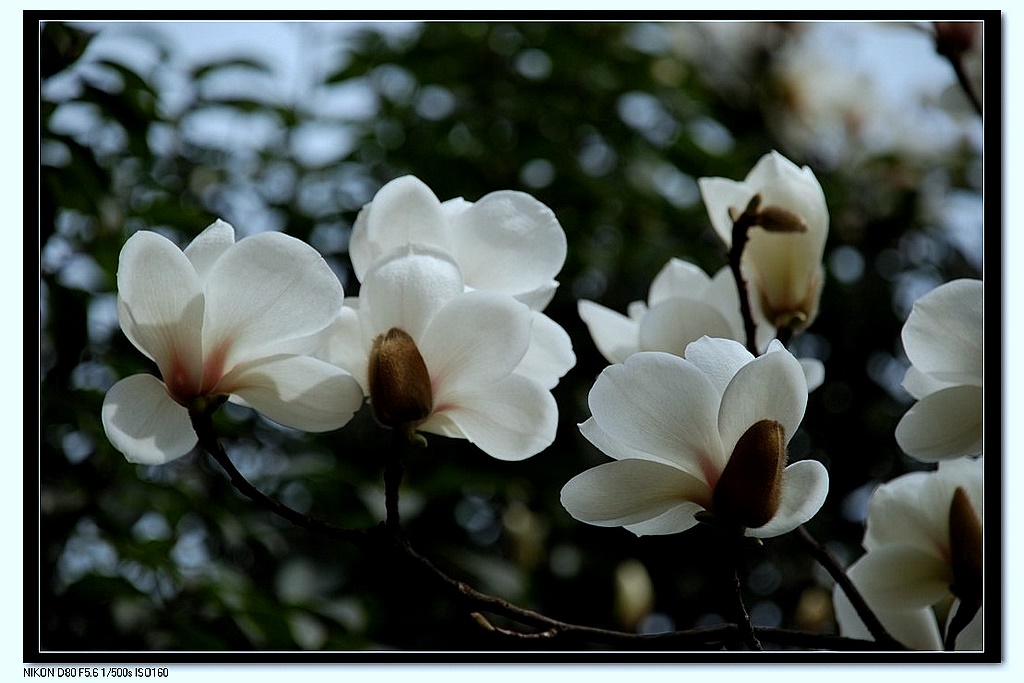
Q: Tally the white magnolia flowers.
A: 8